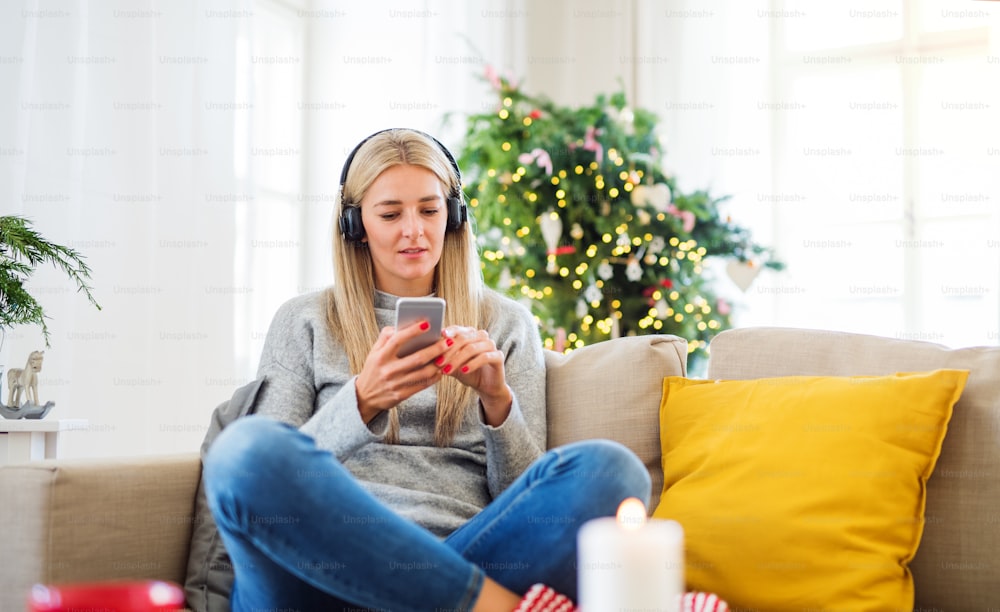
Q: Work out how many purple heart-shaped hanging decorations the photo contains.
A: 0